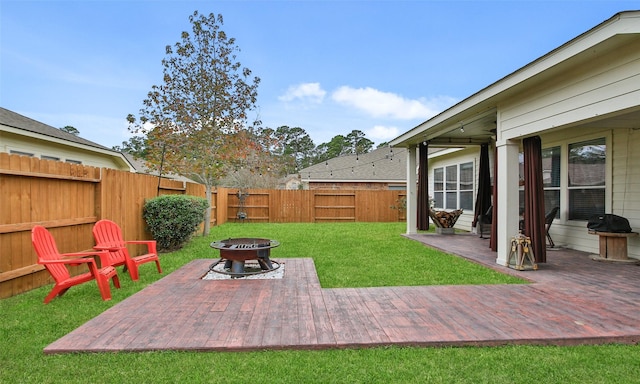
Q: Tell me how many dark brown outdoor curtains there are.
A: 4